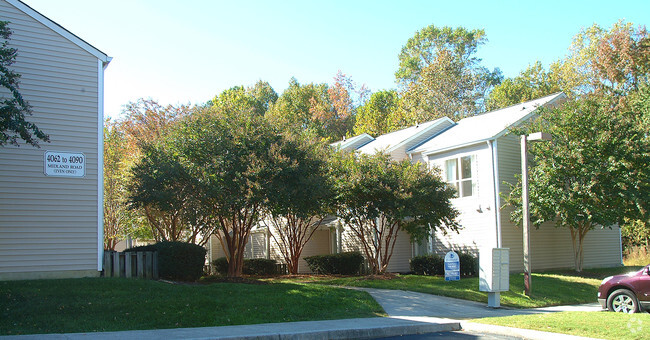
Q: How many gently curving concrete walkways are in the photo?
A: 1